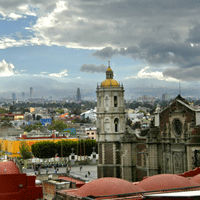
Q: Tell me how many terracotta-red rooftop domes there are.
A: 4